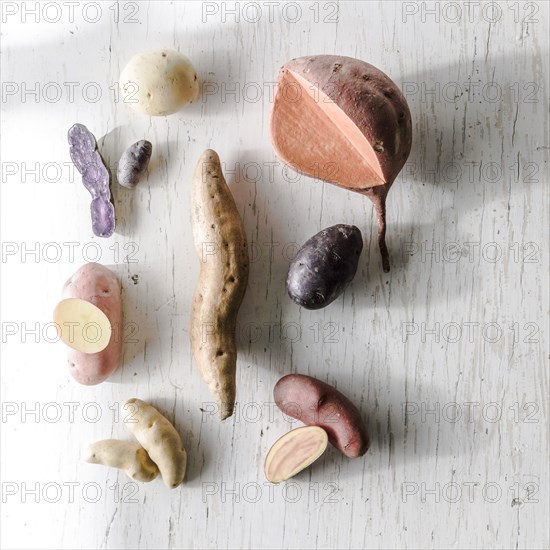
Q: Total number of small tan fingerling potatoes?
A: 2